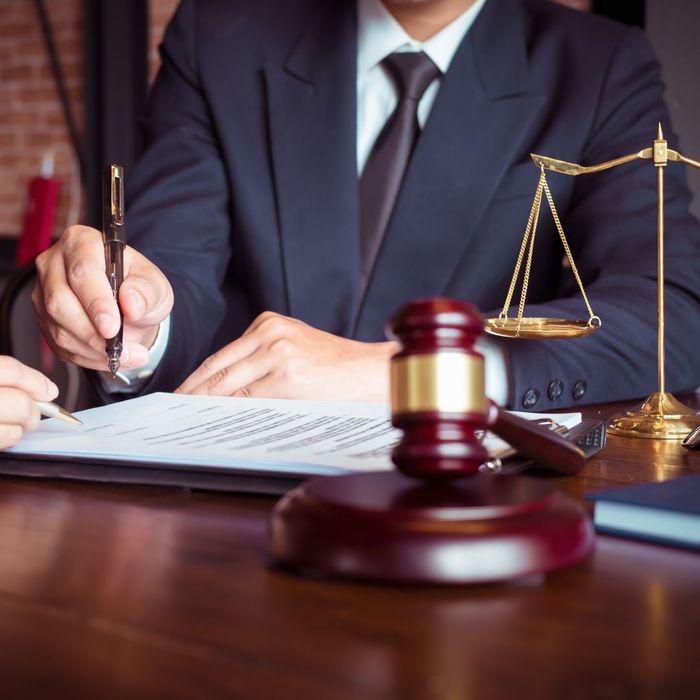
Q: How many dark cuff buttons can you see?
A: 3